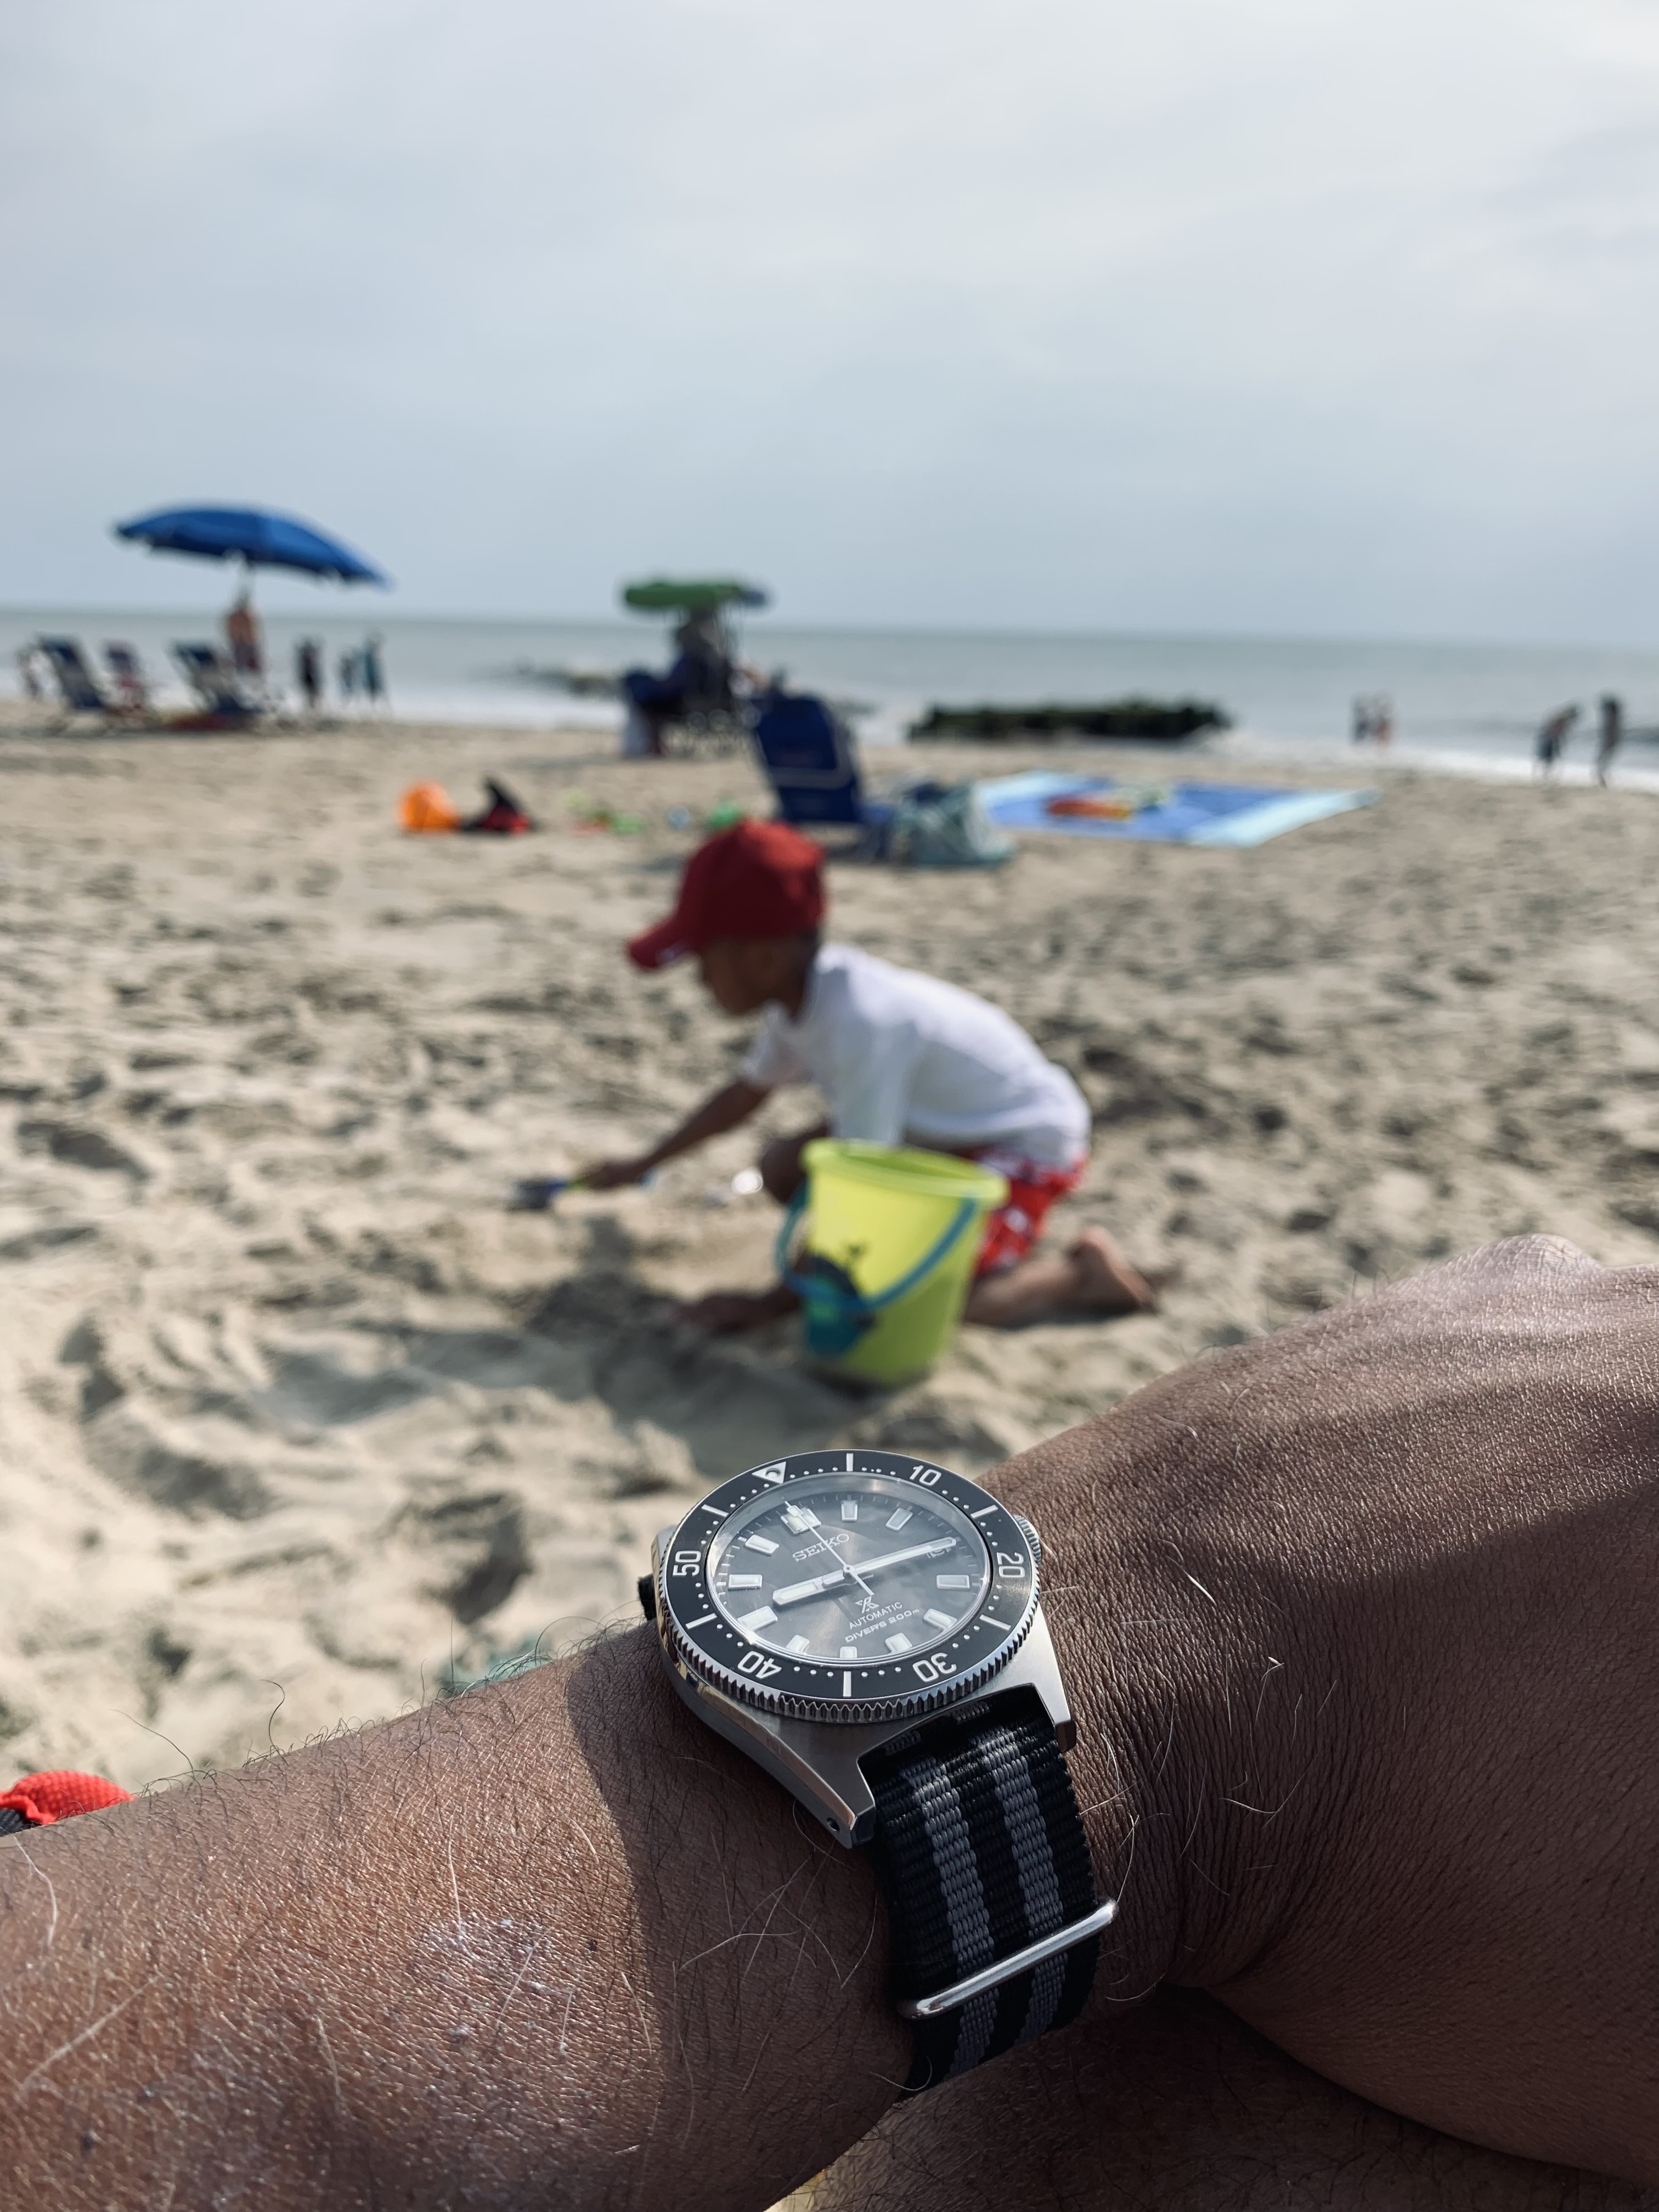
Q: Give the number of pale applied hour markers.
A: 11